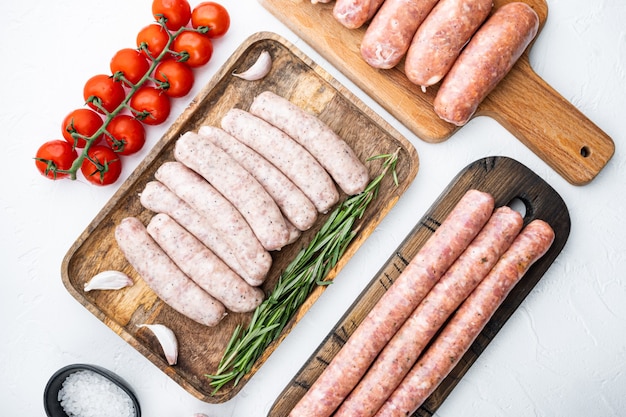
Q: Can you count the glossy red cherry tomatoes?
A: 12